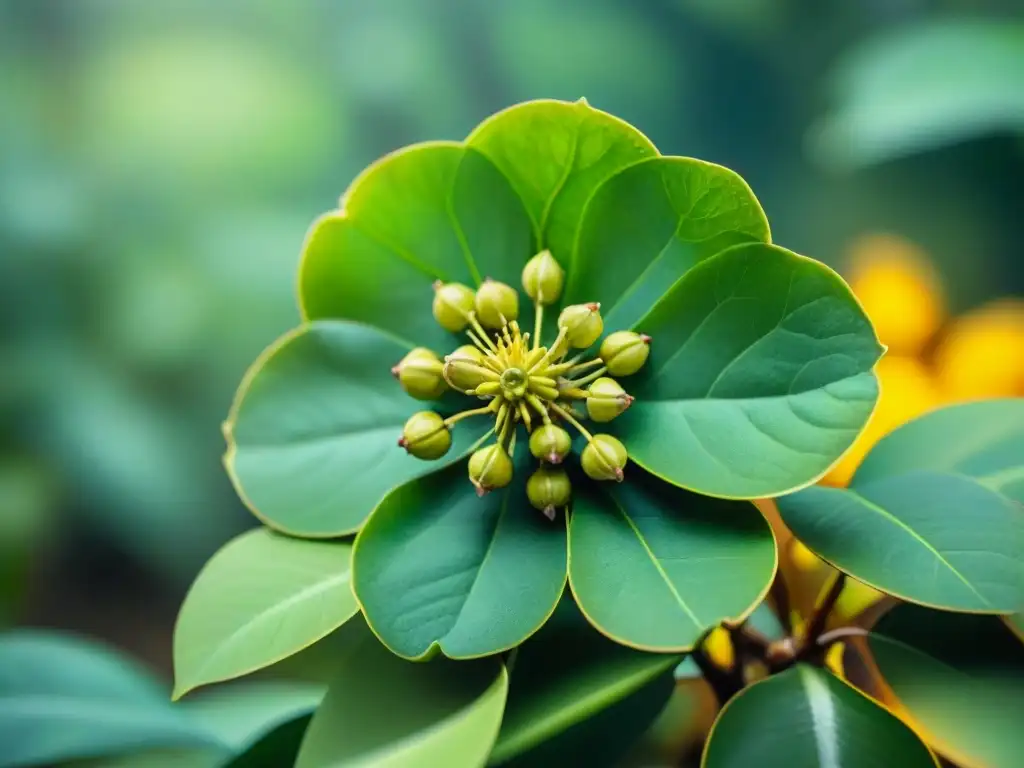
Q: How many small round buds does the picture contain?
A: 13